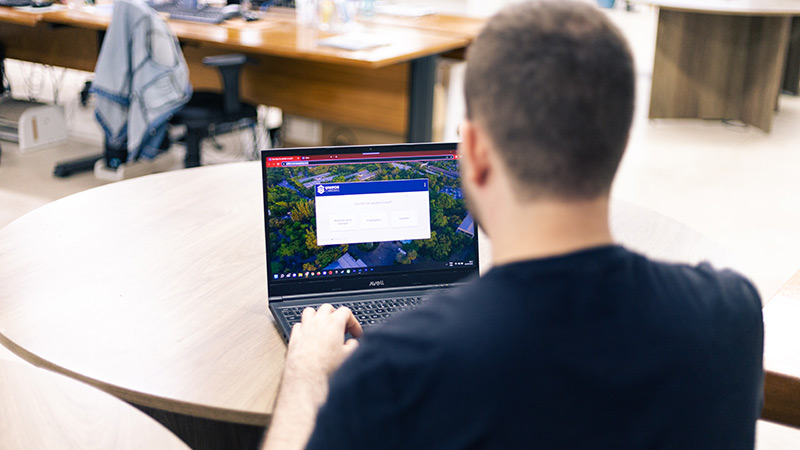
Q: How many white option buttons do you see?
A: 3